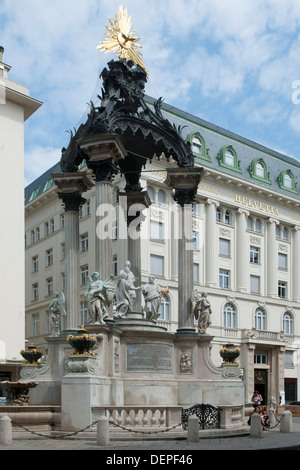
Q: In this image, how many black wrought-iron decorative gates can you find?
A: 1